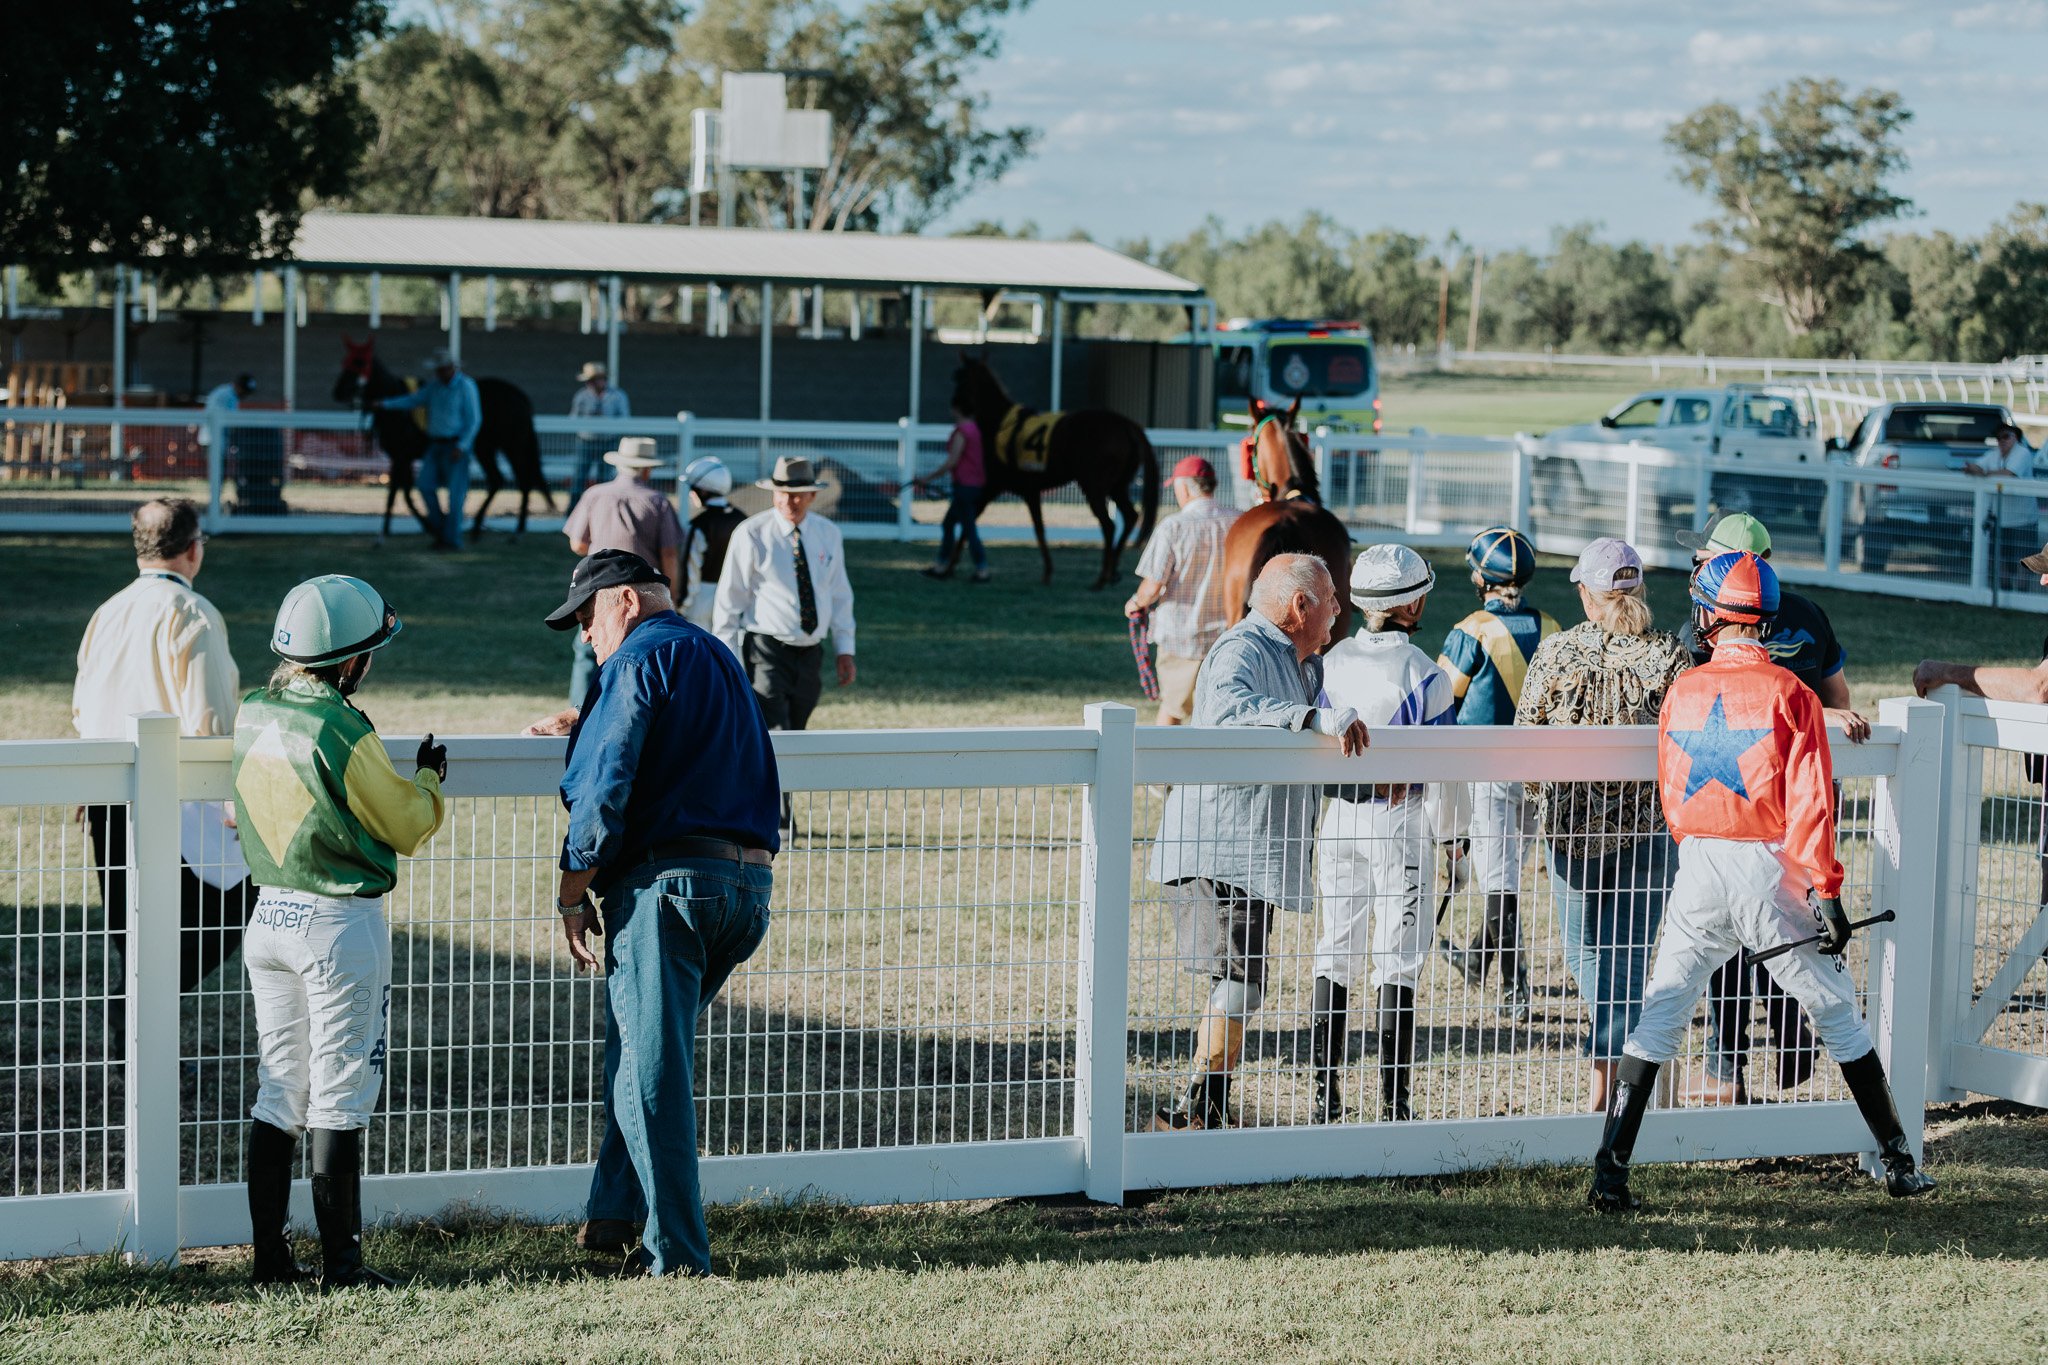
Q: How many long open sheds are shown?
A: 1